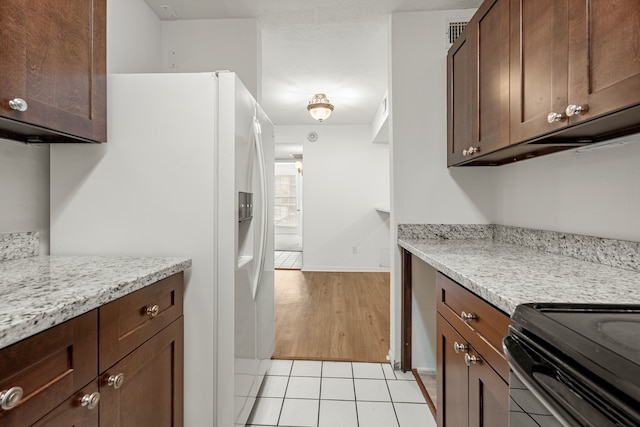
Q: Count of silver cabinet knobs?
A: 12